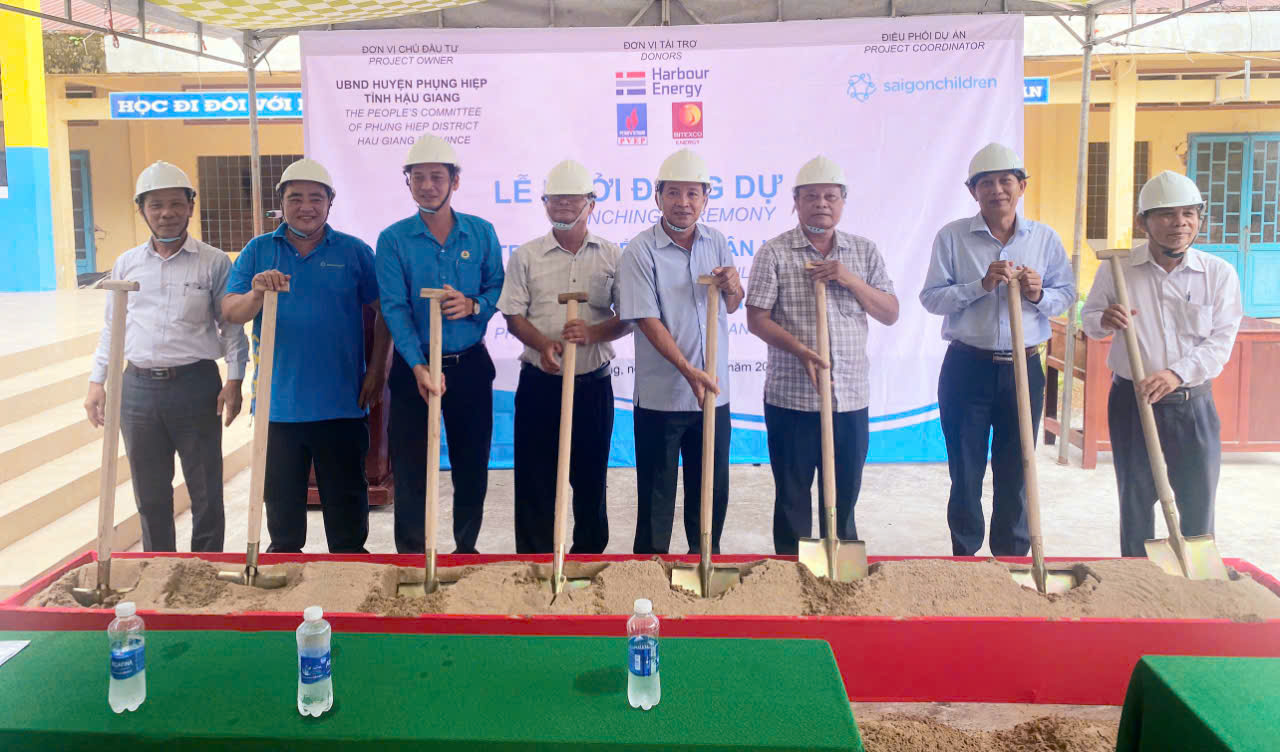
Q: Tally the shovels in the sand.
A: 8